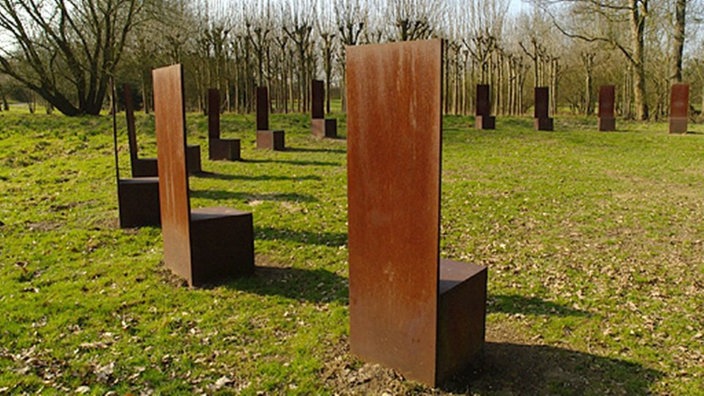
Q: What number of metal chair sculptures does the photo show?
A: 12